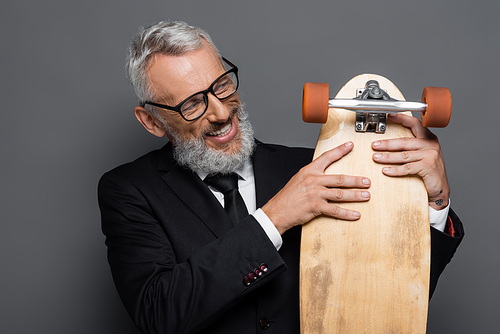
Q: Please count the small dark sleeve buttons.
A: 4